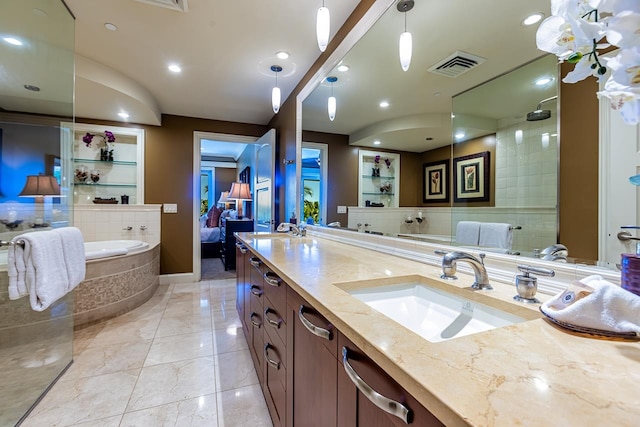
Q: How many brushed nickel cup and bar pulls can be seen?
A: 10